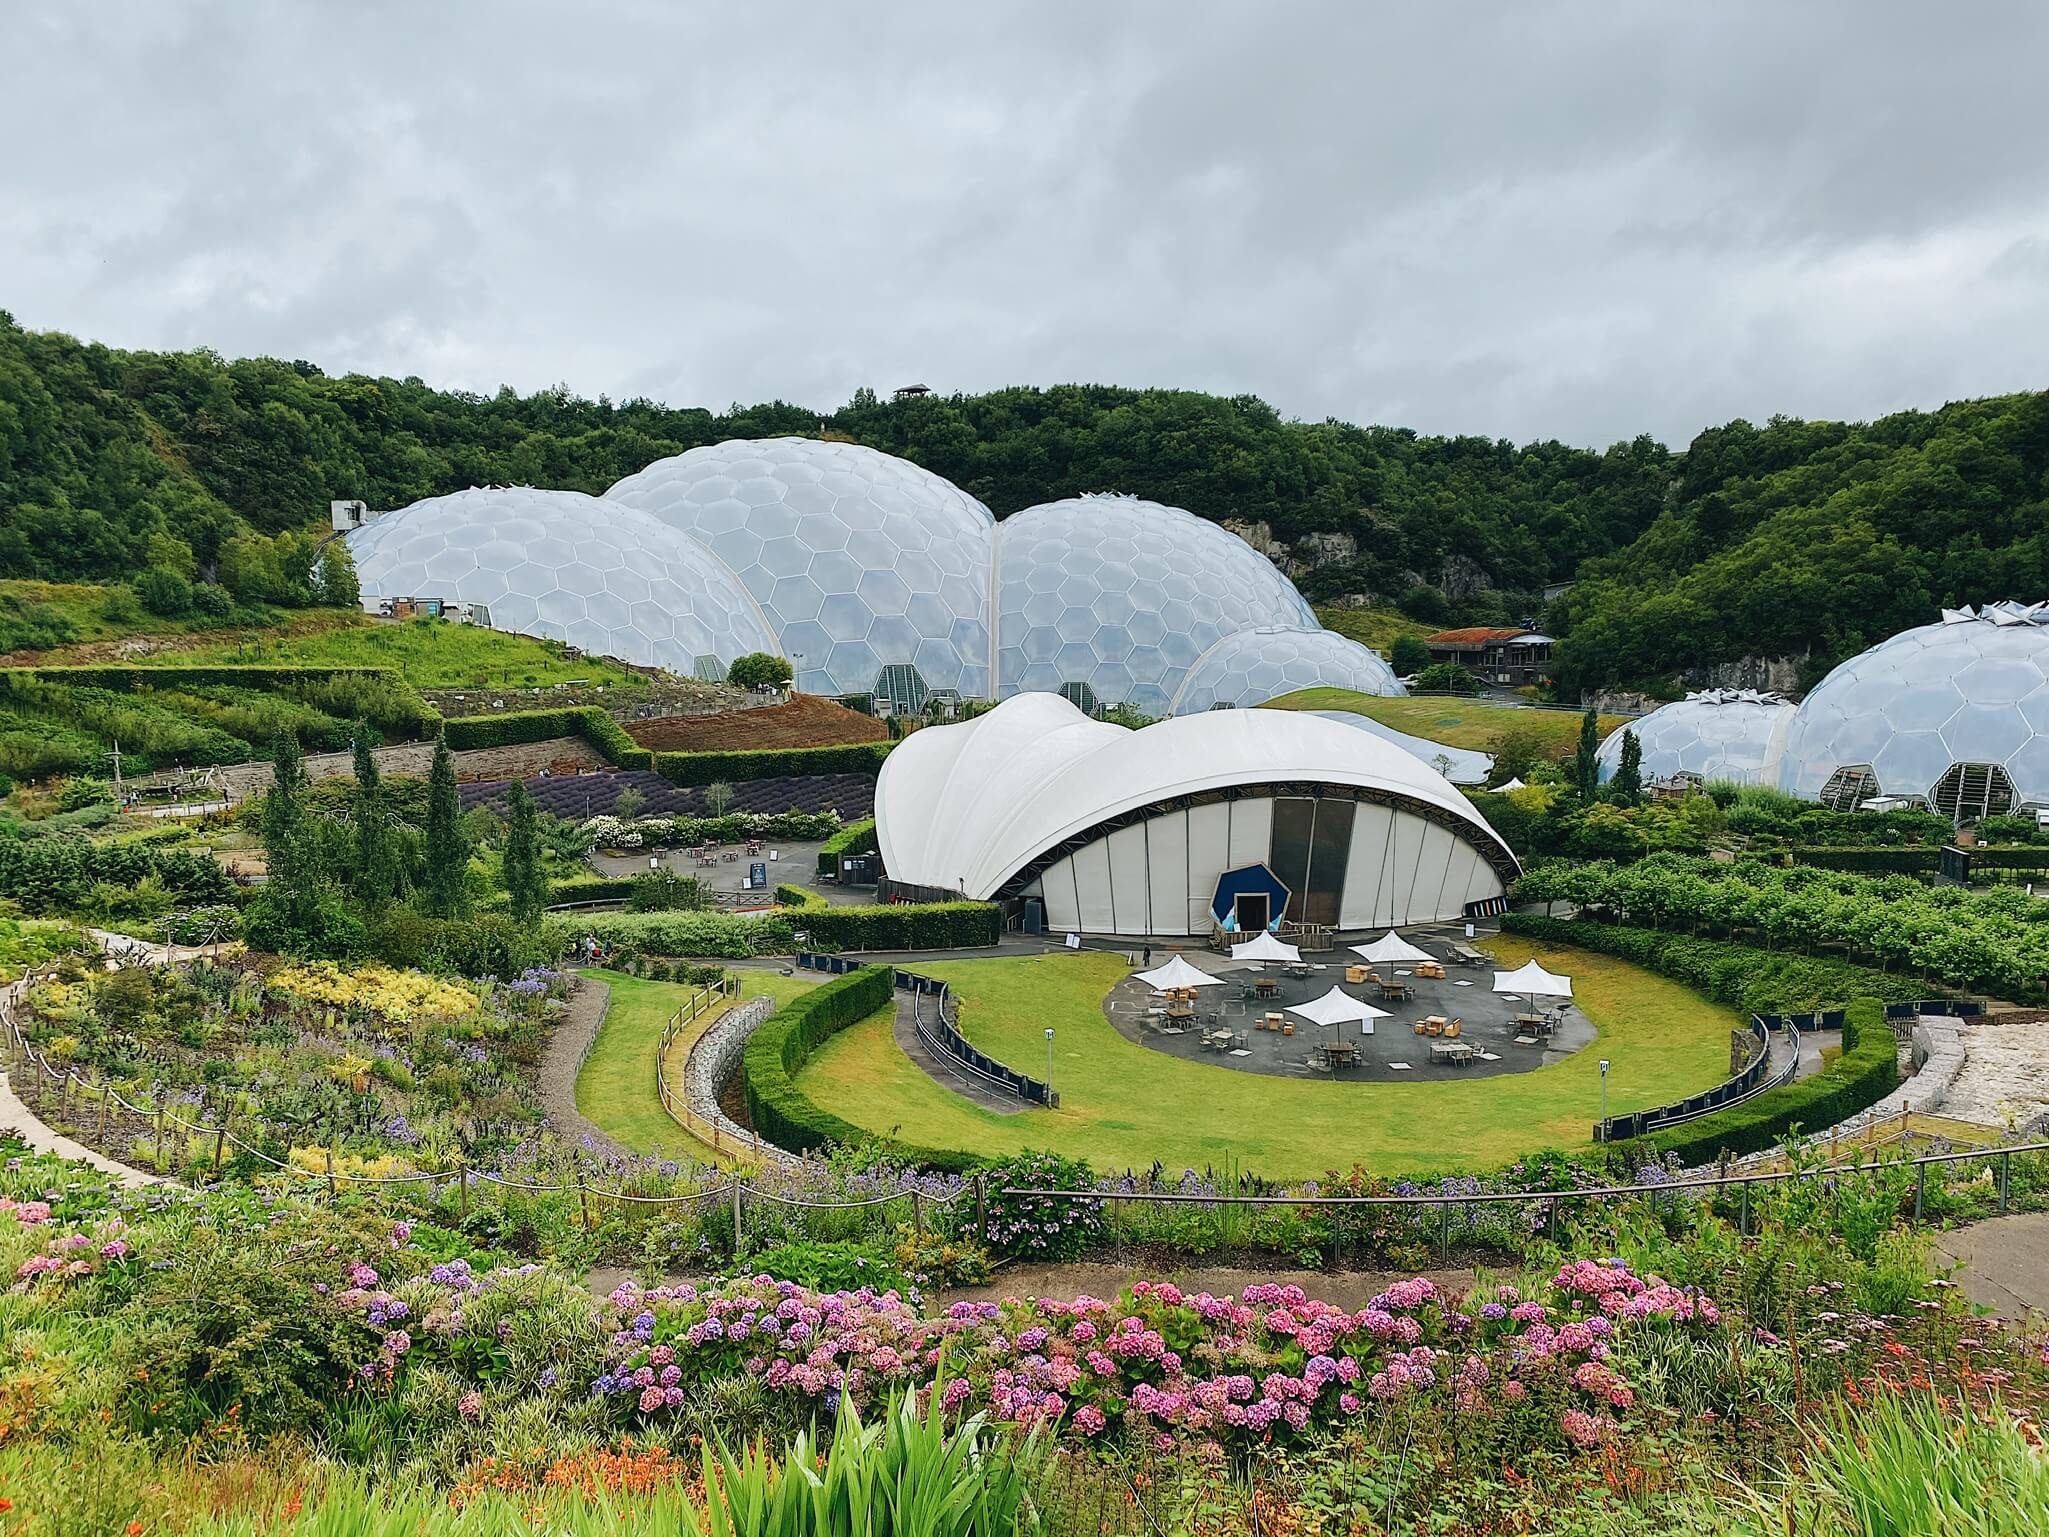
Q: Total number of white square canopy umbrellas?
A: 5